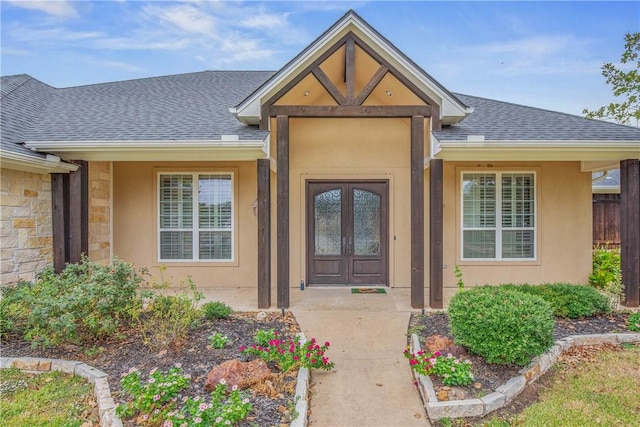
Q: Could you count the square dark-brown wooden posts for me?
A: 7